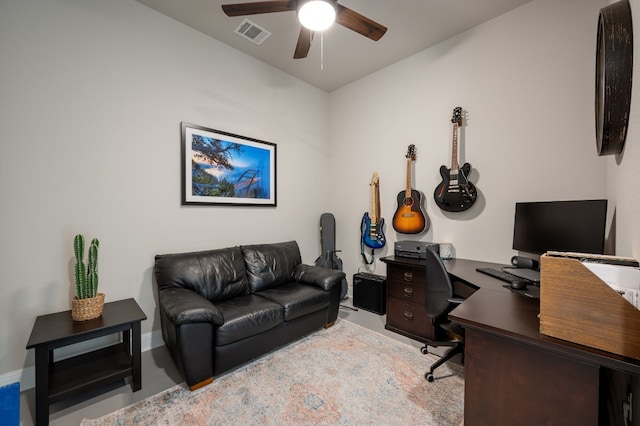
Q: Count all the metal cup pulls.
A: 3